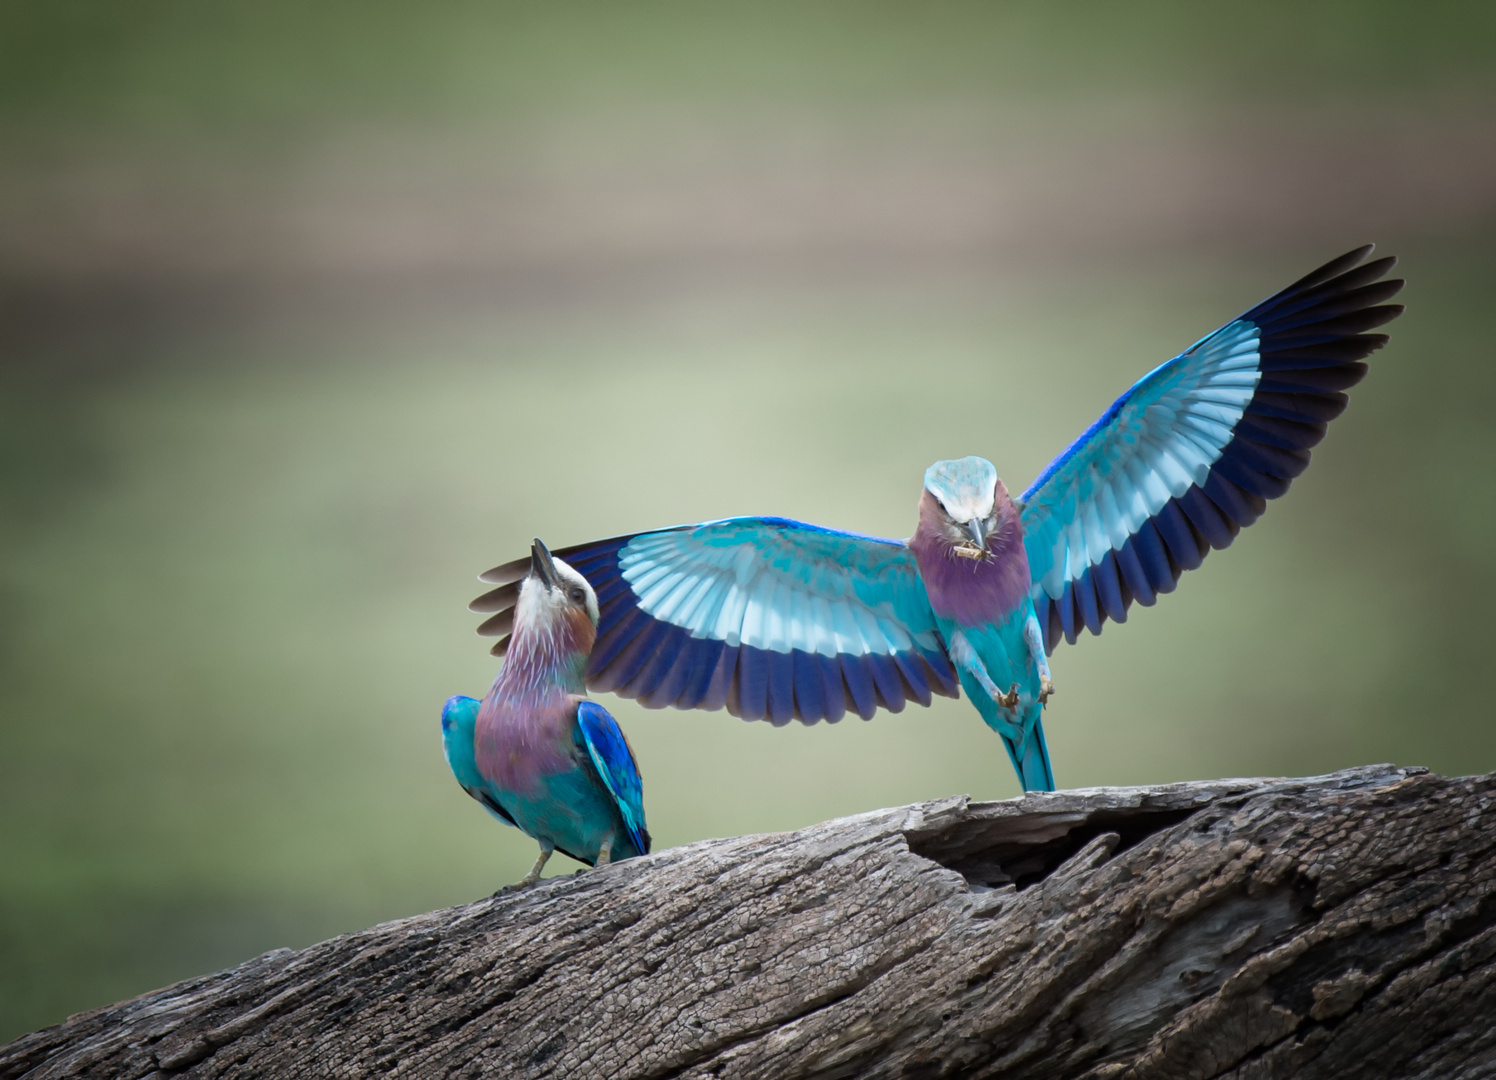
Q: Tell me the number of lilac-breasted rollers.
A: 2